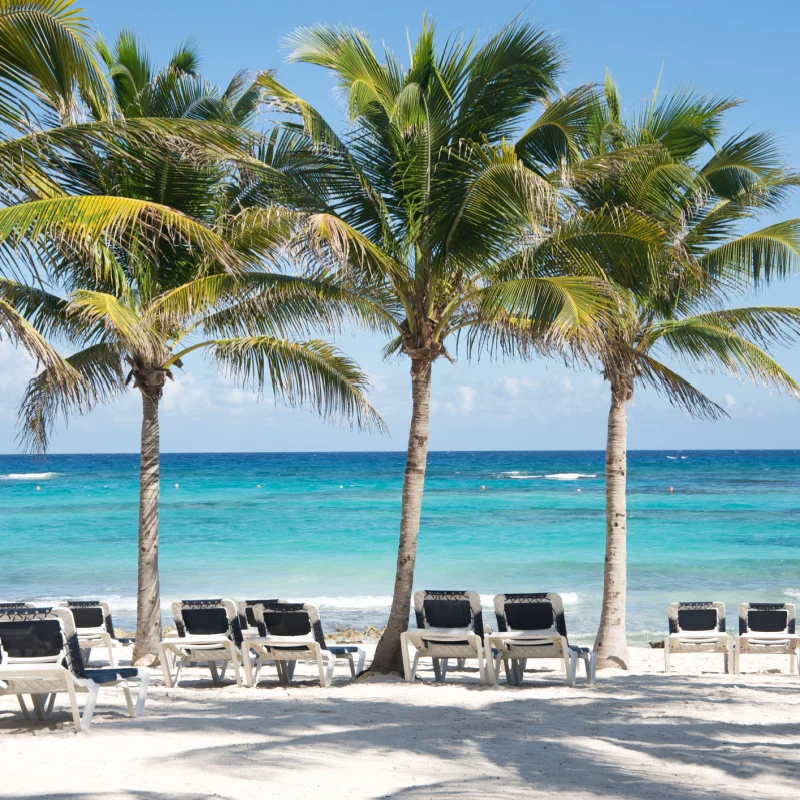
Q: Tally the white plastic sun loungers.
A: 10